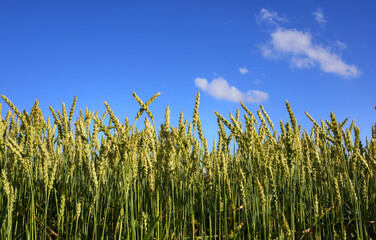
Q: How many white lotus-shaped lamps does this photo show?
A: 0